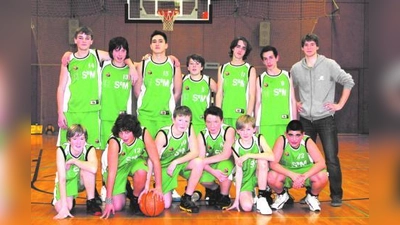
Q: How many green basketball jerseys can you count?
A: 12